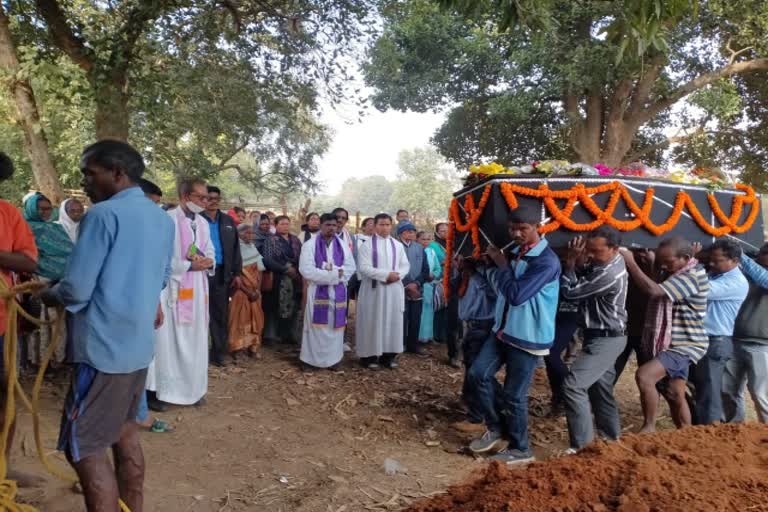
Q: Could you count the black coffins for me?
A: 1